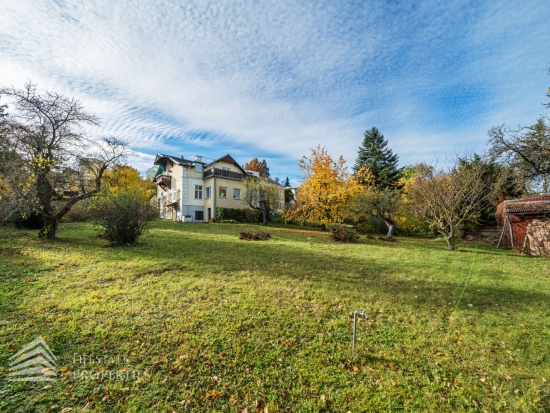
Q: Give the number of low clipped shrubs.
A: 2